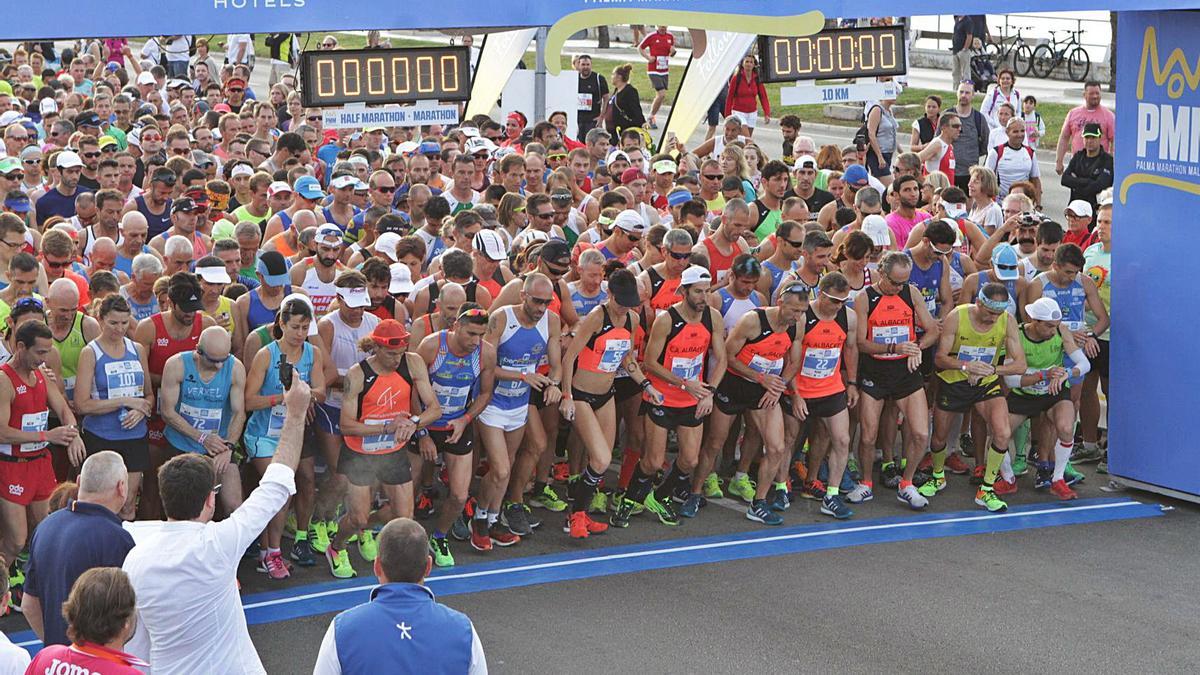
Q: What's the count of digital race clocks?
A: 2